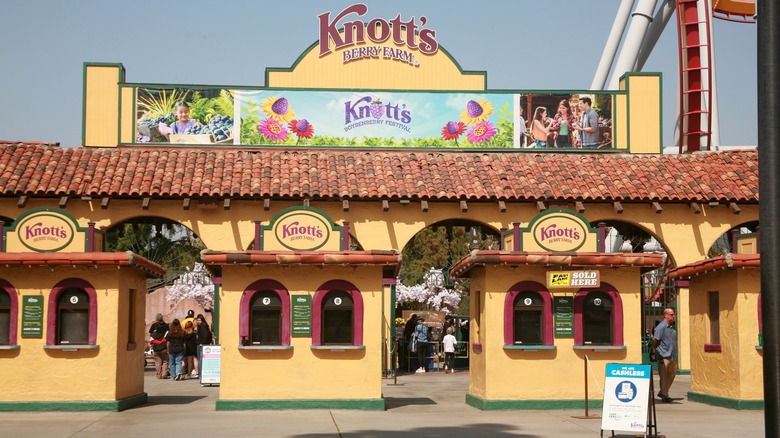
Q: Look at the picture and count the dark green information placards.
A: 3